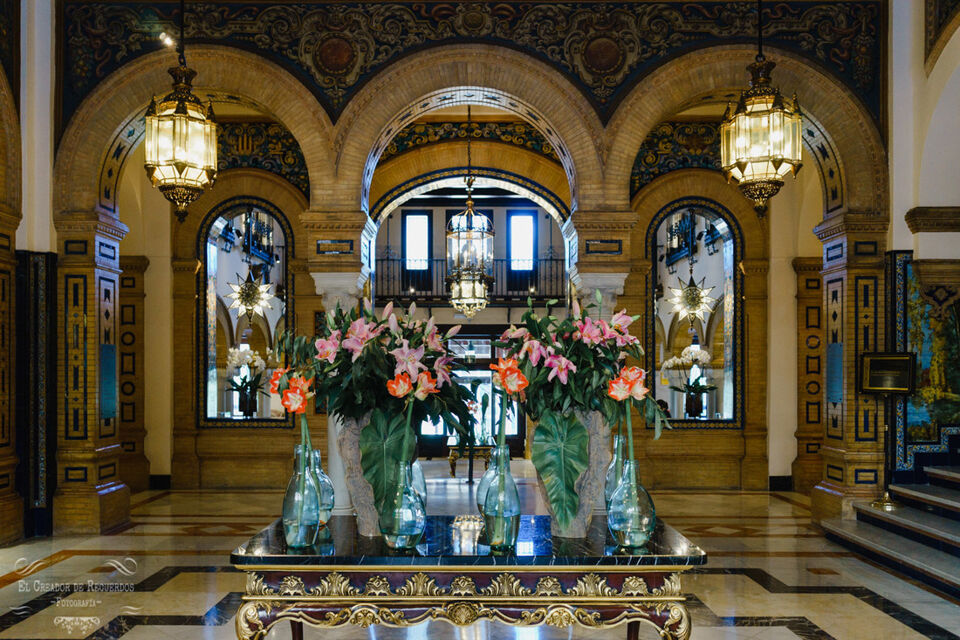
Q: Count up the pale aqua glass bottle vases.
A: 8